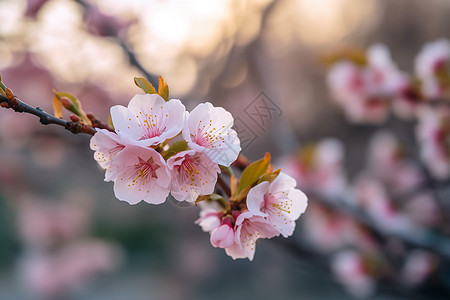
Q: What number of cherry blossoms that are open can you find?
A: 7